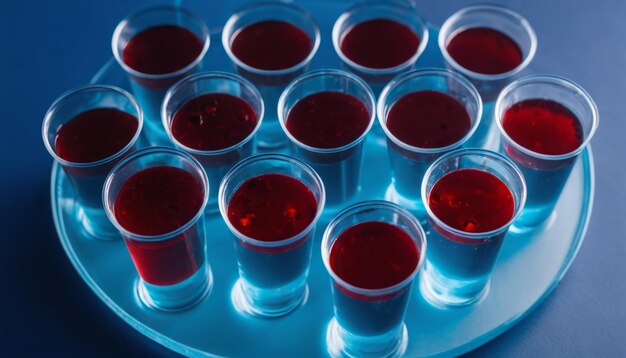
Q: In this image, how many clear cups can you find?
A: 13